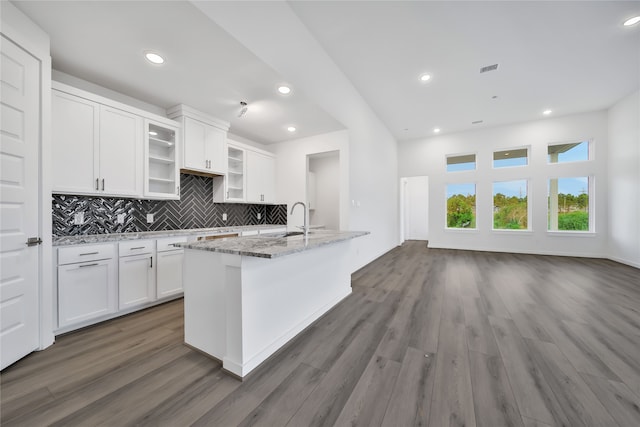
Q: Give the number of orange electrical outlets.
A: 0